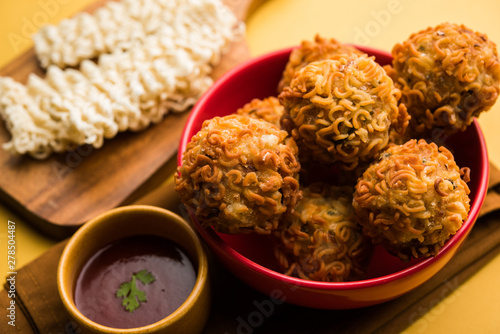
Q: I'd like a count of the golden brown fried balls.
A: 7